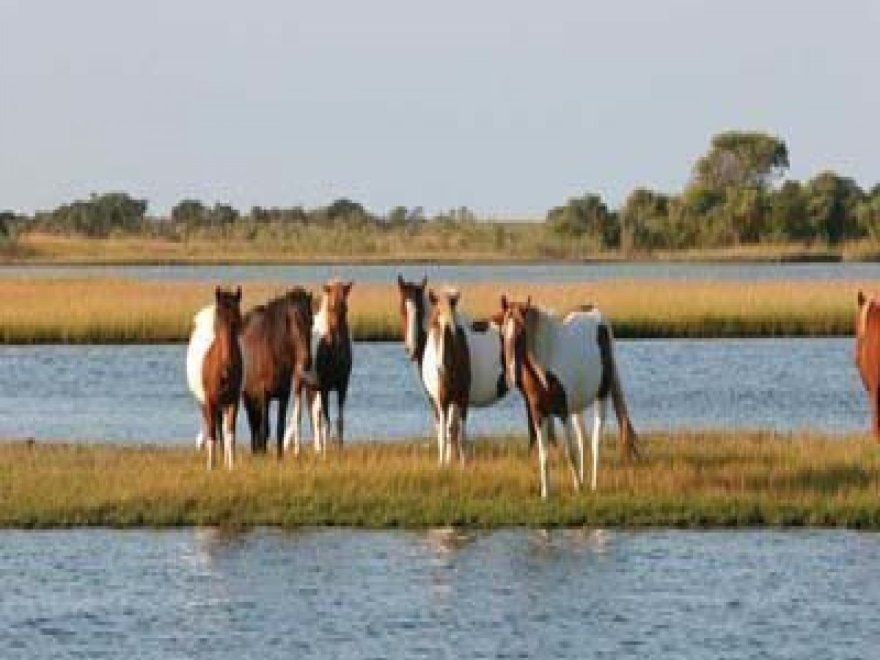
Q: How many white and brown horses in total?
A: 5